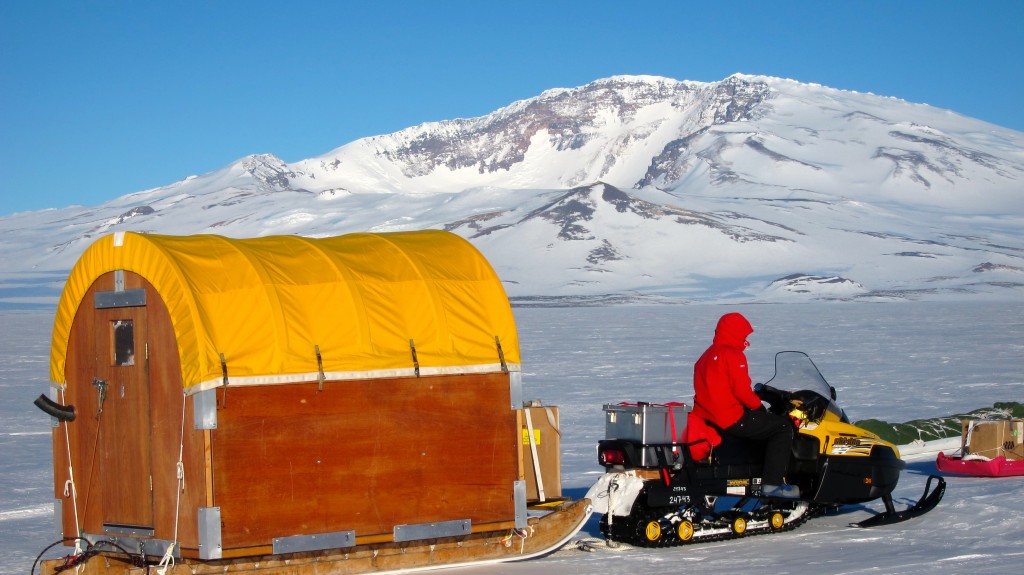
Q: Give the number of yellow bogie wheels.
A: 4